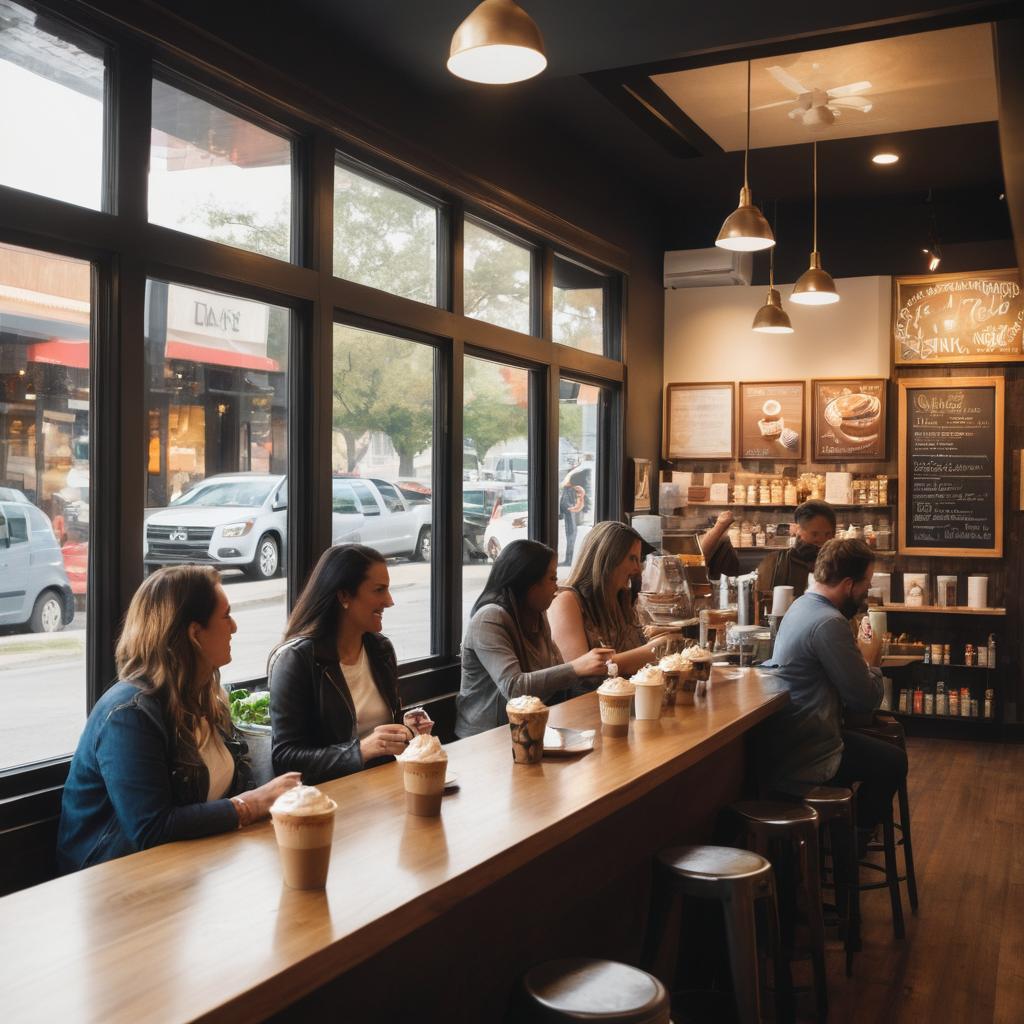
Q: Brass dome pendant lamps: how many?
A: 4